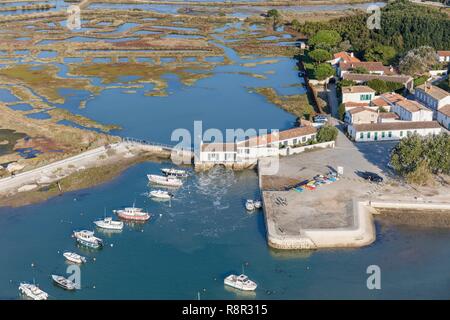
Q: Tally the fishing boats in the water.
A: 12